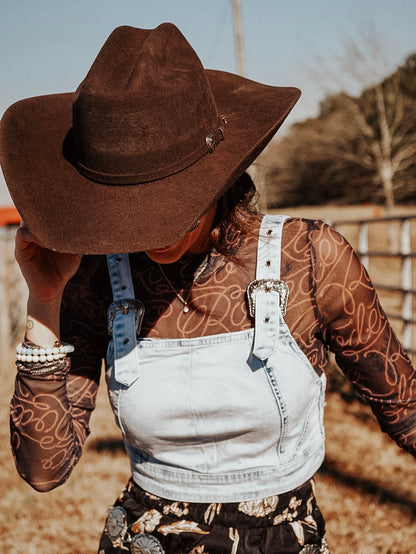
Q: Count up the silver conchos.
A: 3